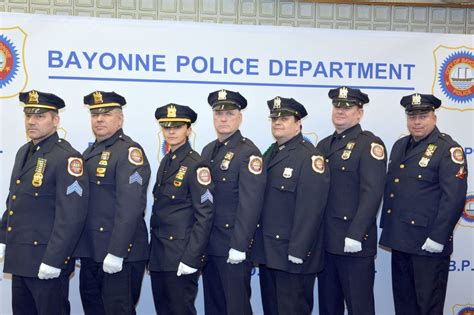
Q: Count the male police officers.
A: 6